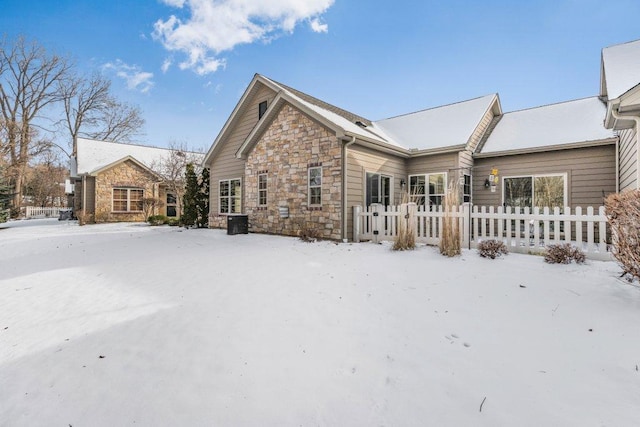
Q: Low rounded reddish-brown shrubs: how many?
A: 2